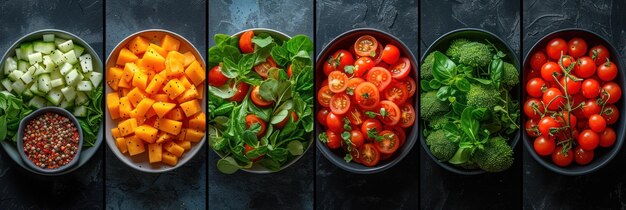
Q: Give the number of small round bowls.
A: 1